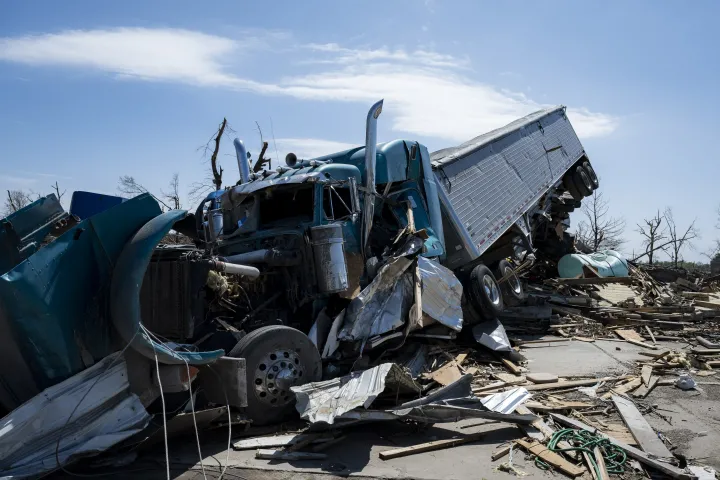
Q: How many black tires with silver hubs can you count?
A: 5